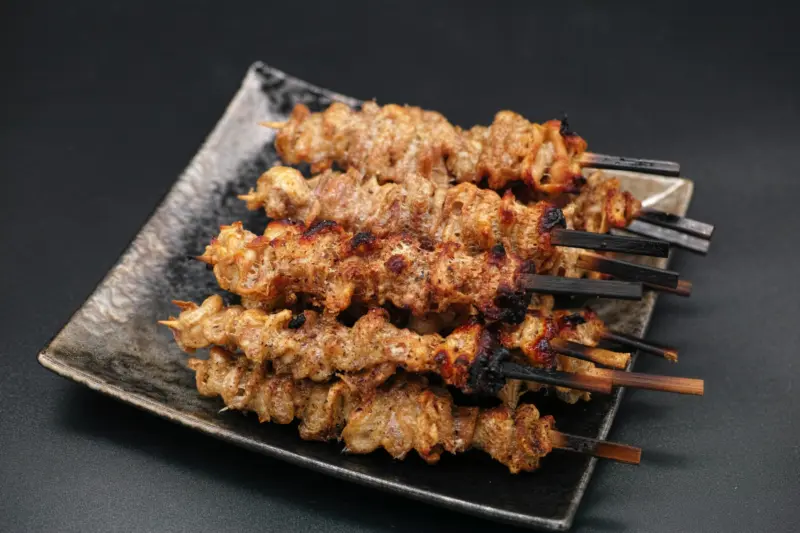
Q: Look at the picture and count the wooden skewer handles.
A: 12